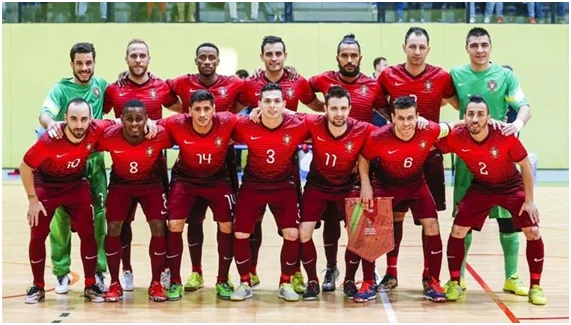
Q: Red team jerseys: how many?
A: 12